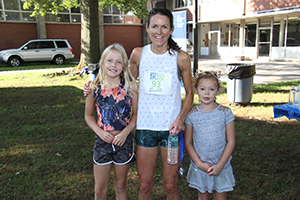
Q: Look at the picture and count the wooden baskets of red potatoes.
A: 0